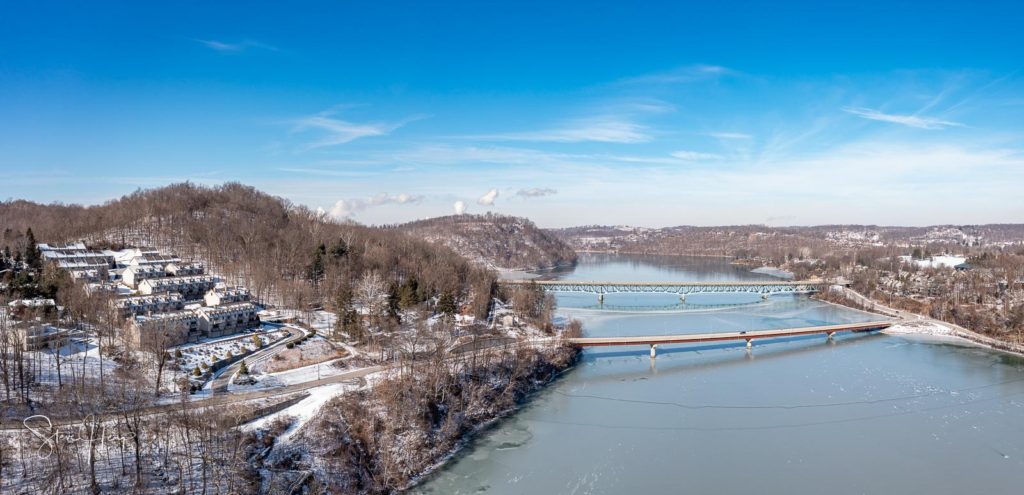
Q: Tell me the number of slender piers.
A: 6